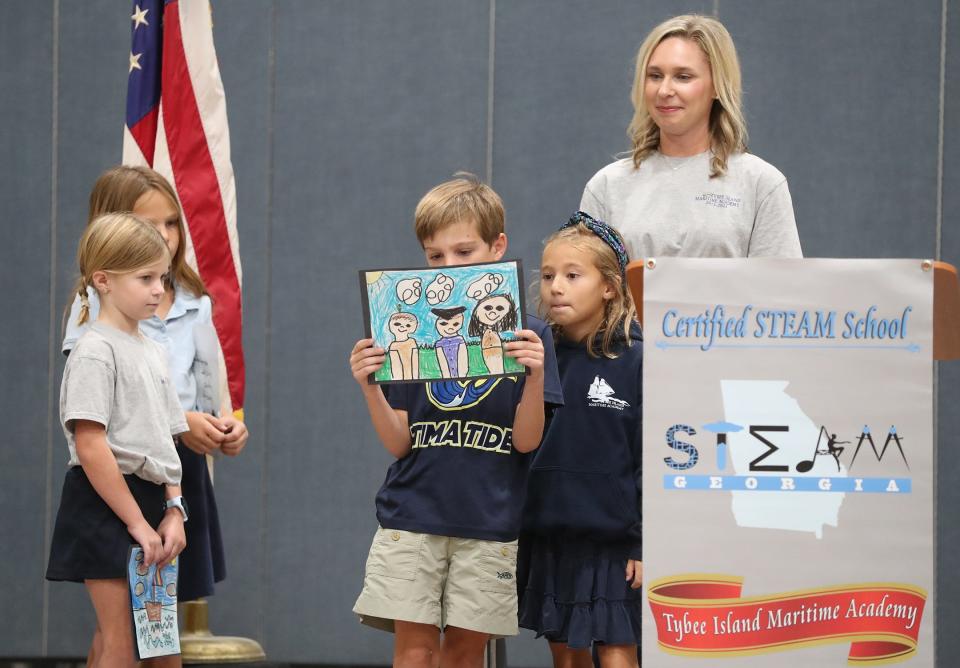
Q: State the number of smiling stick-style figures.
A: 3